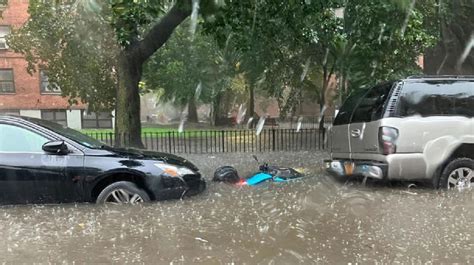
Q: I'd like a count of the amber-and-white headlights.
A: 1